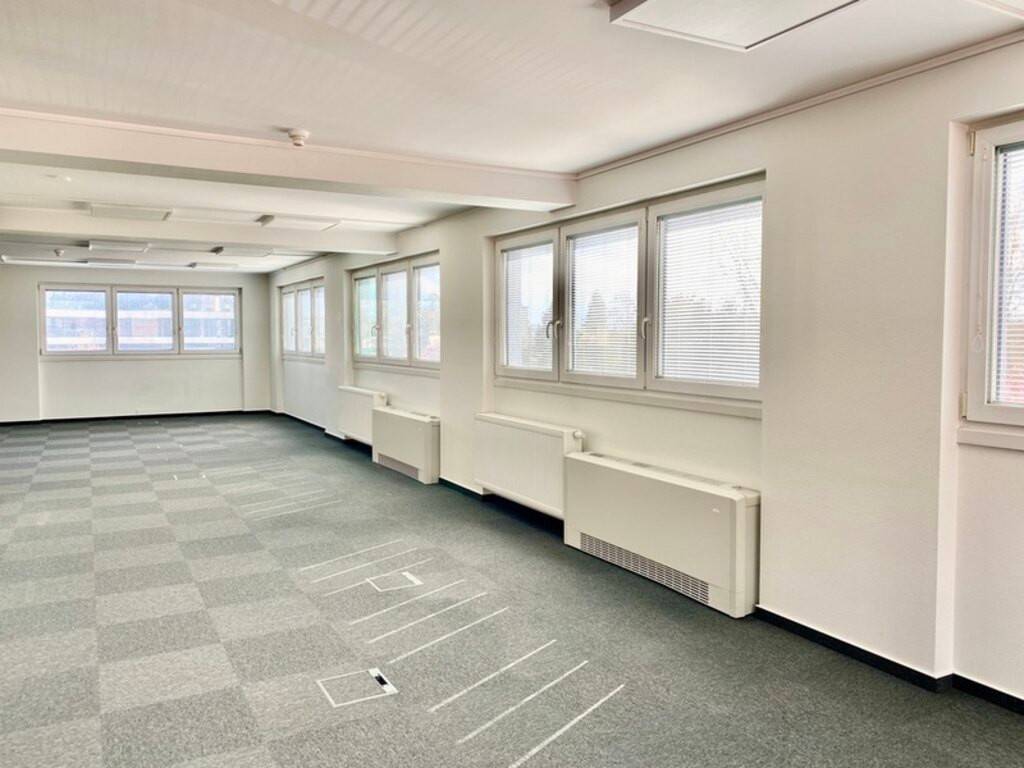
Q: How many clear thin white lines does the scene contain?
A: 9